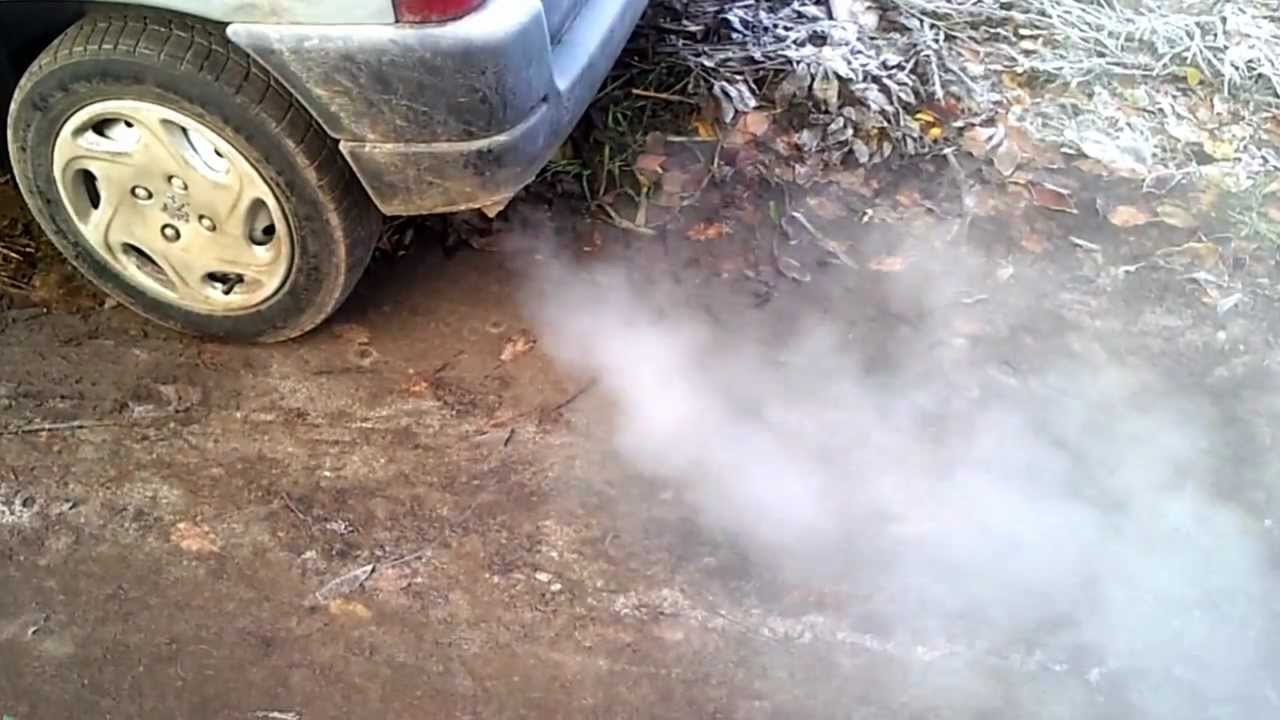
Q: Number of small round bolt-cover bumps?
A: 4